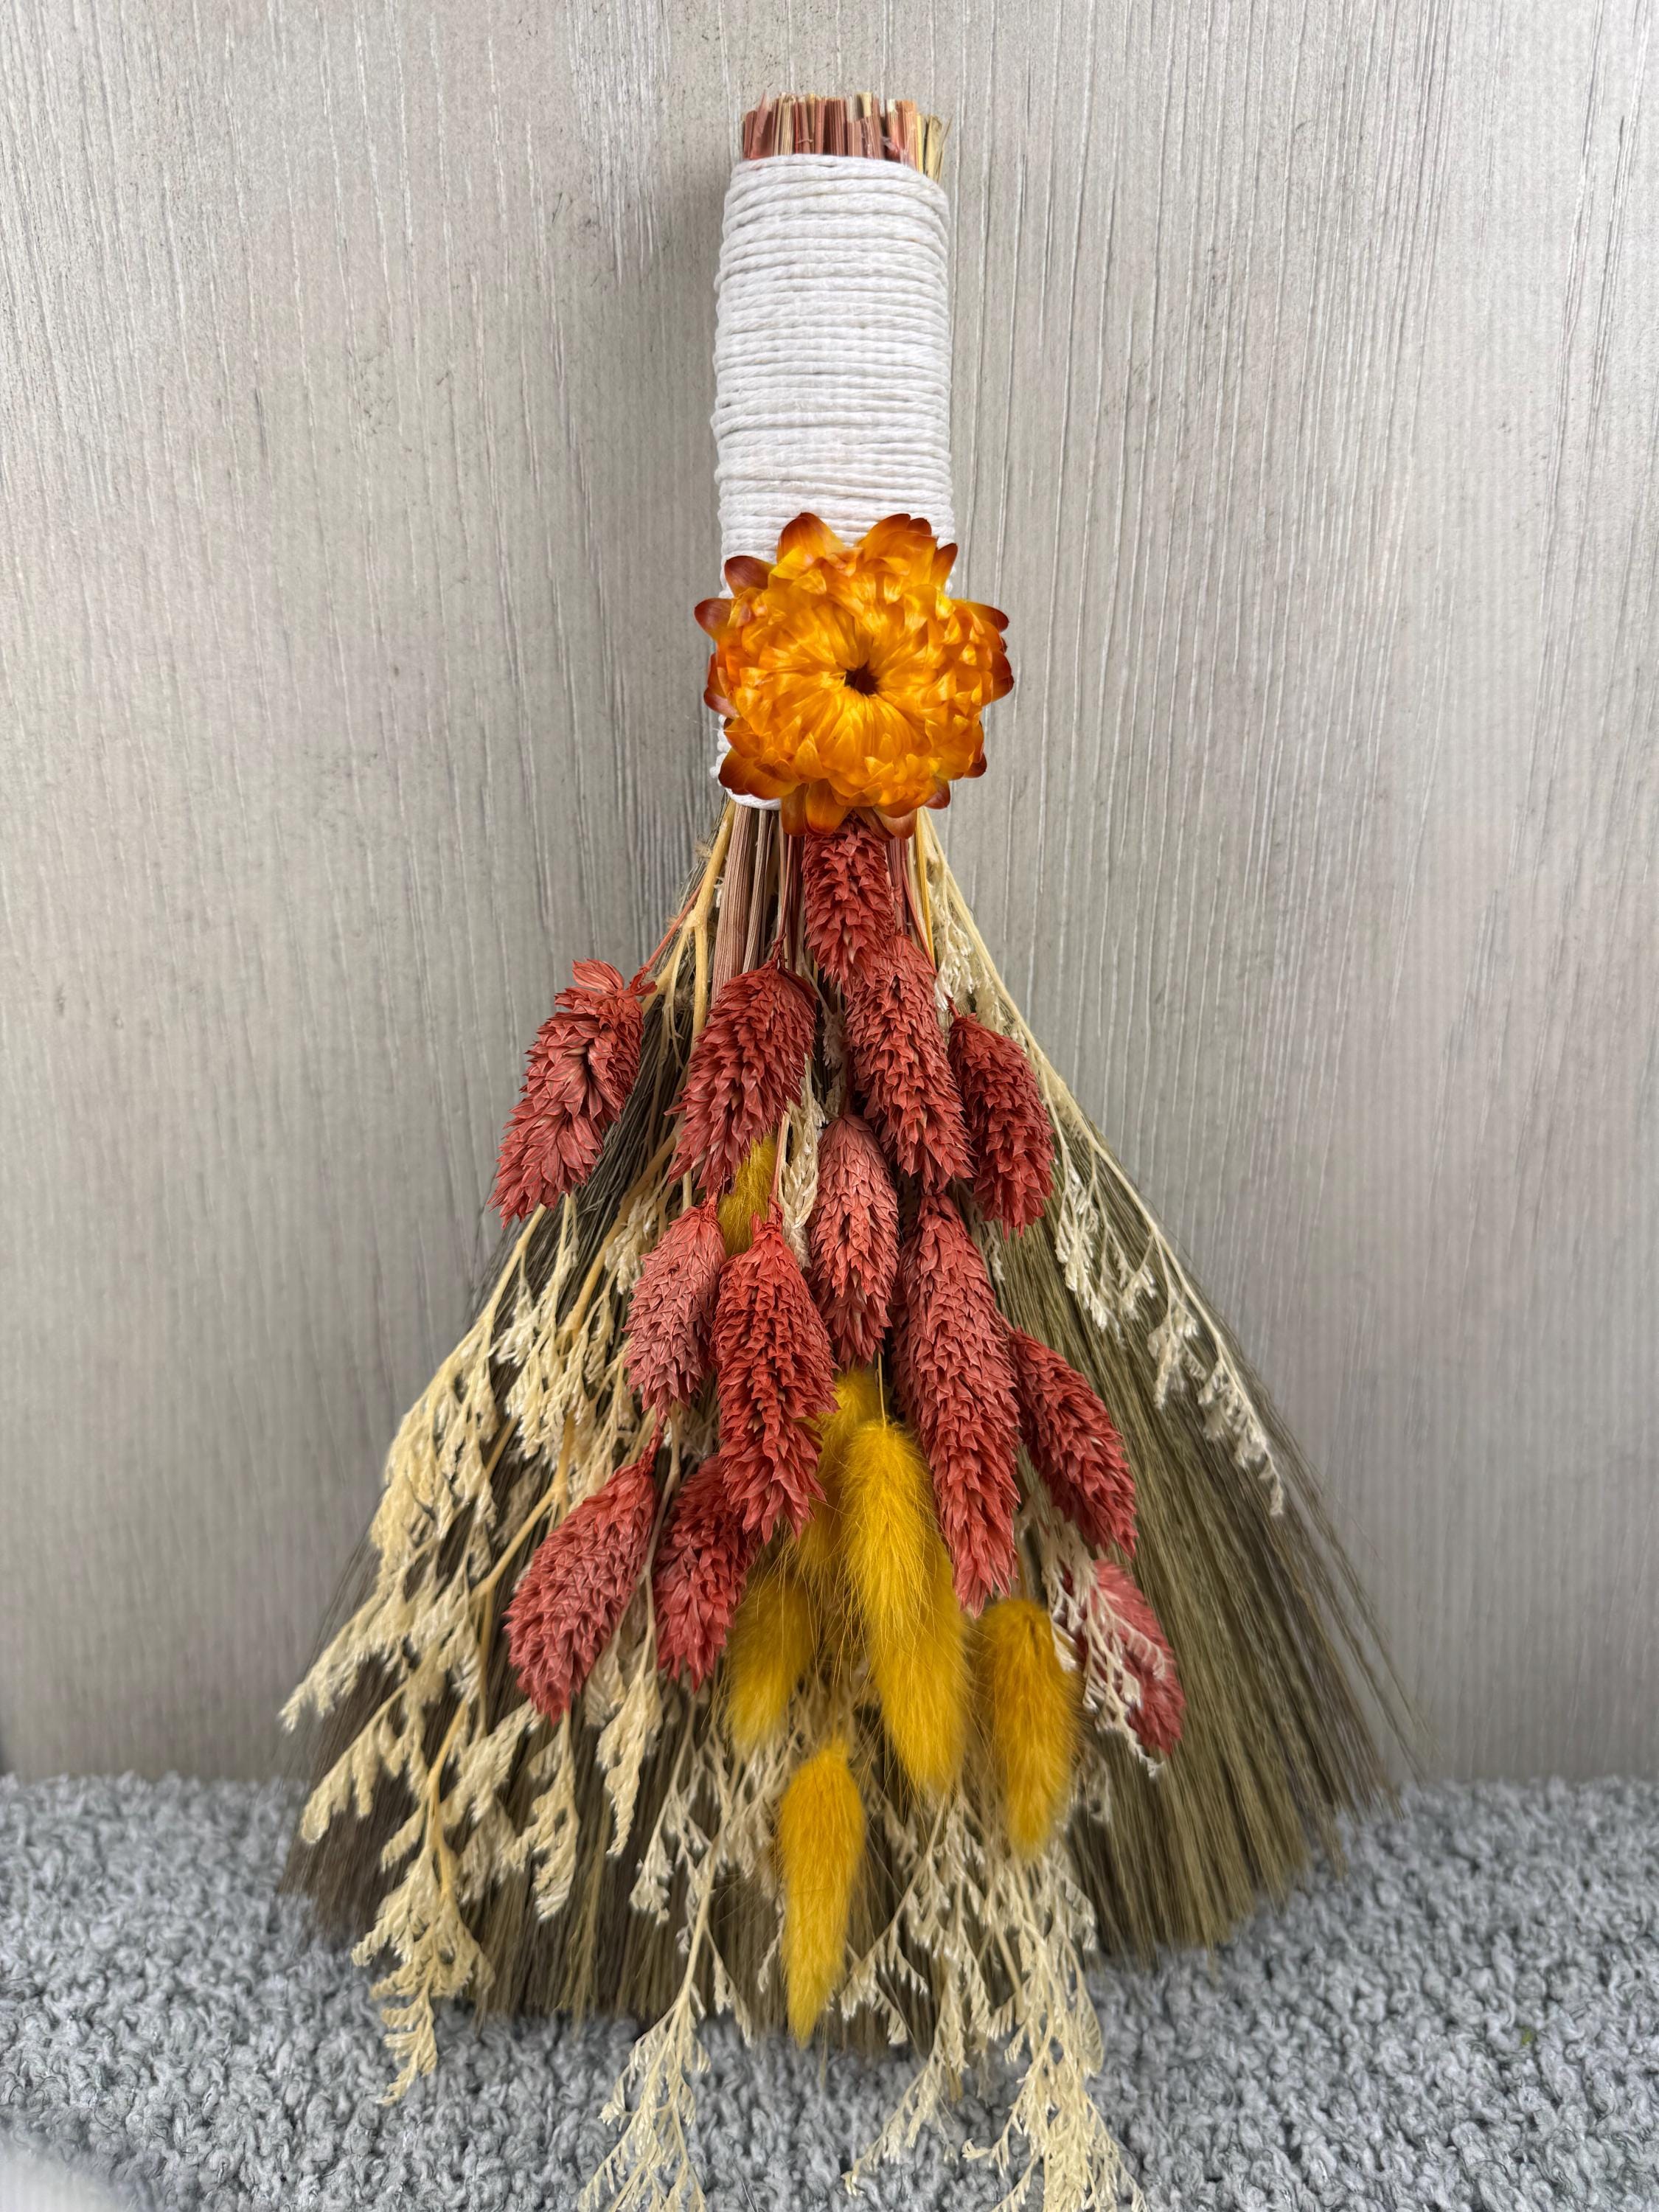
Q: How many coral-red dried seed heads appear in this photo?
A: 13